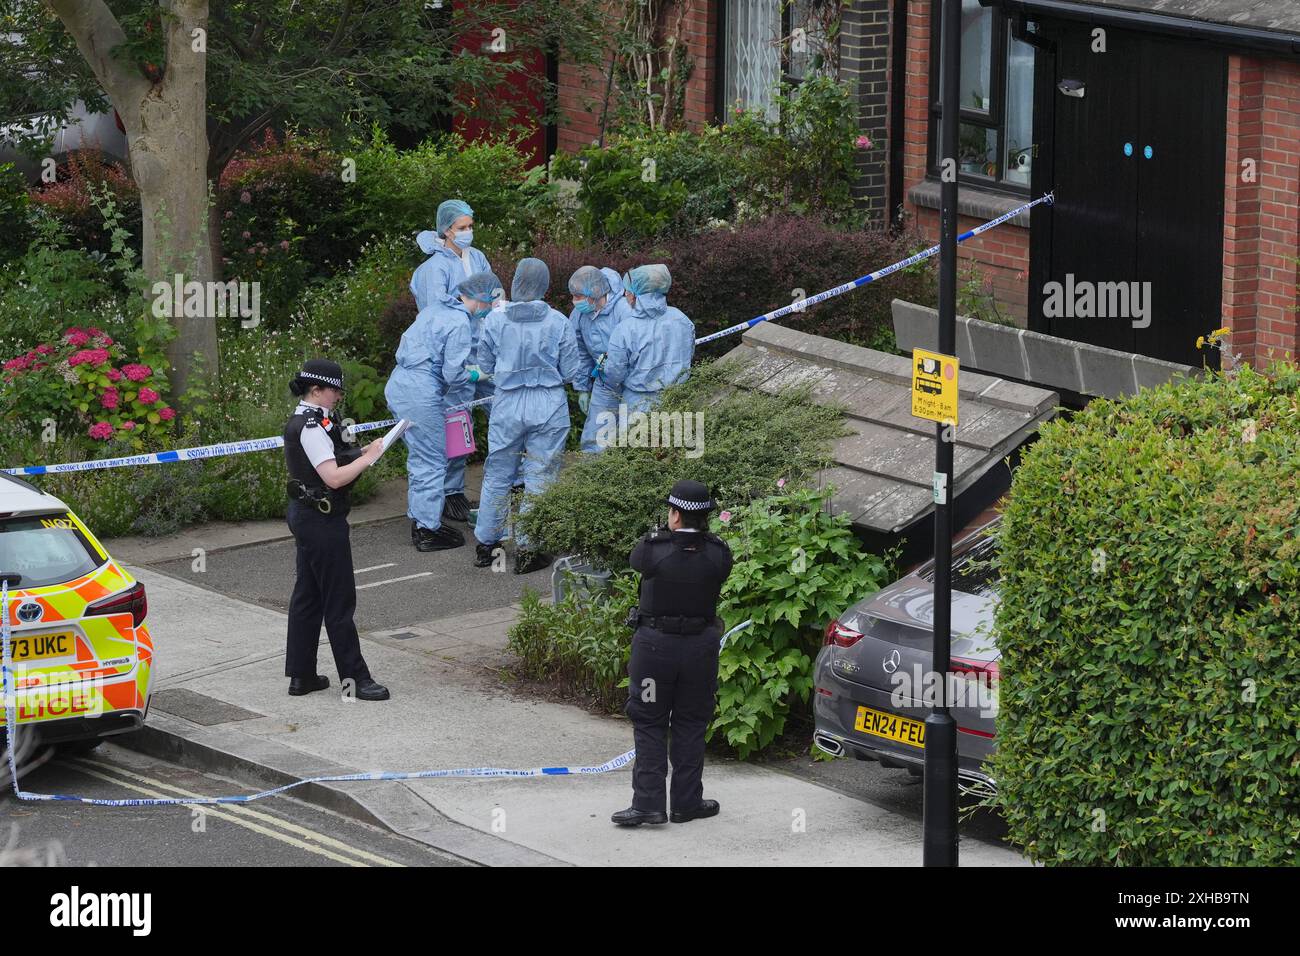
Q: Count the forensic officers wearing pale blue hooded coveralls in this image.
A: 5